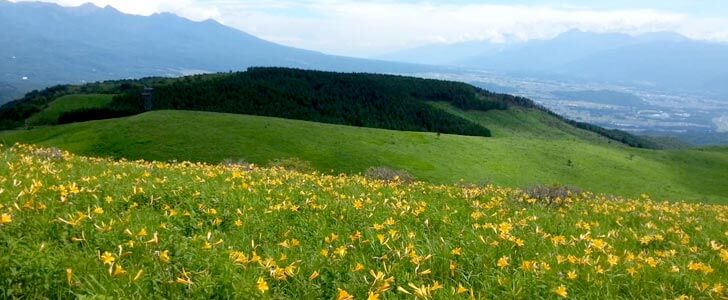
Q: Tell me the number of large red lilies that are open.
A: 0